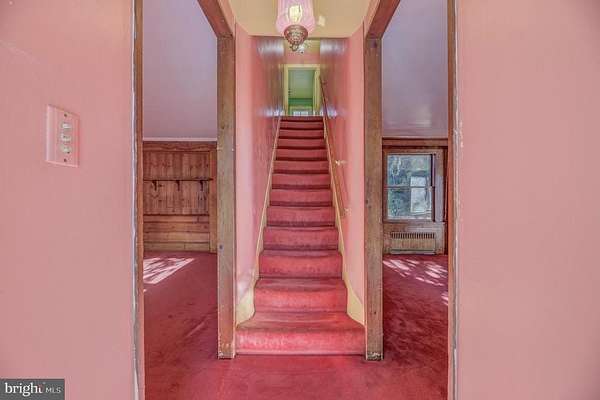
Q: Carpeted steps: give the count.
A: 13